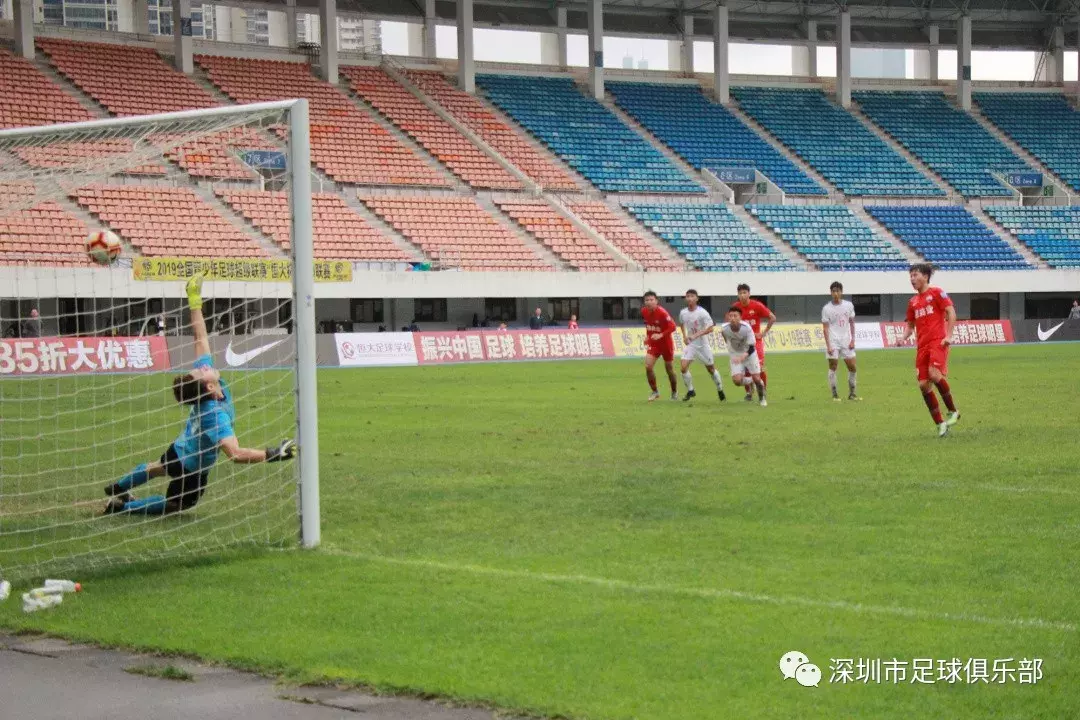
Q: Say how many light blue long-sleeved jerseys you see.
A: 0